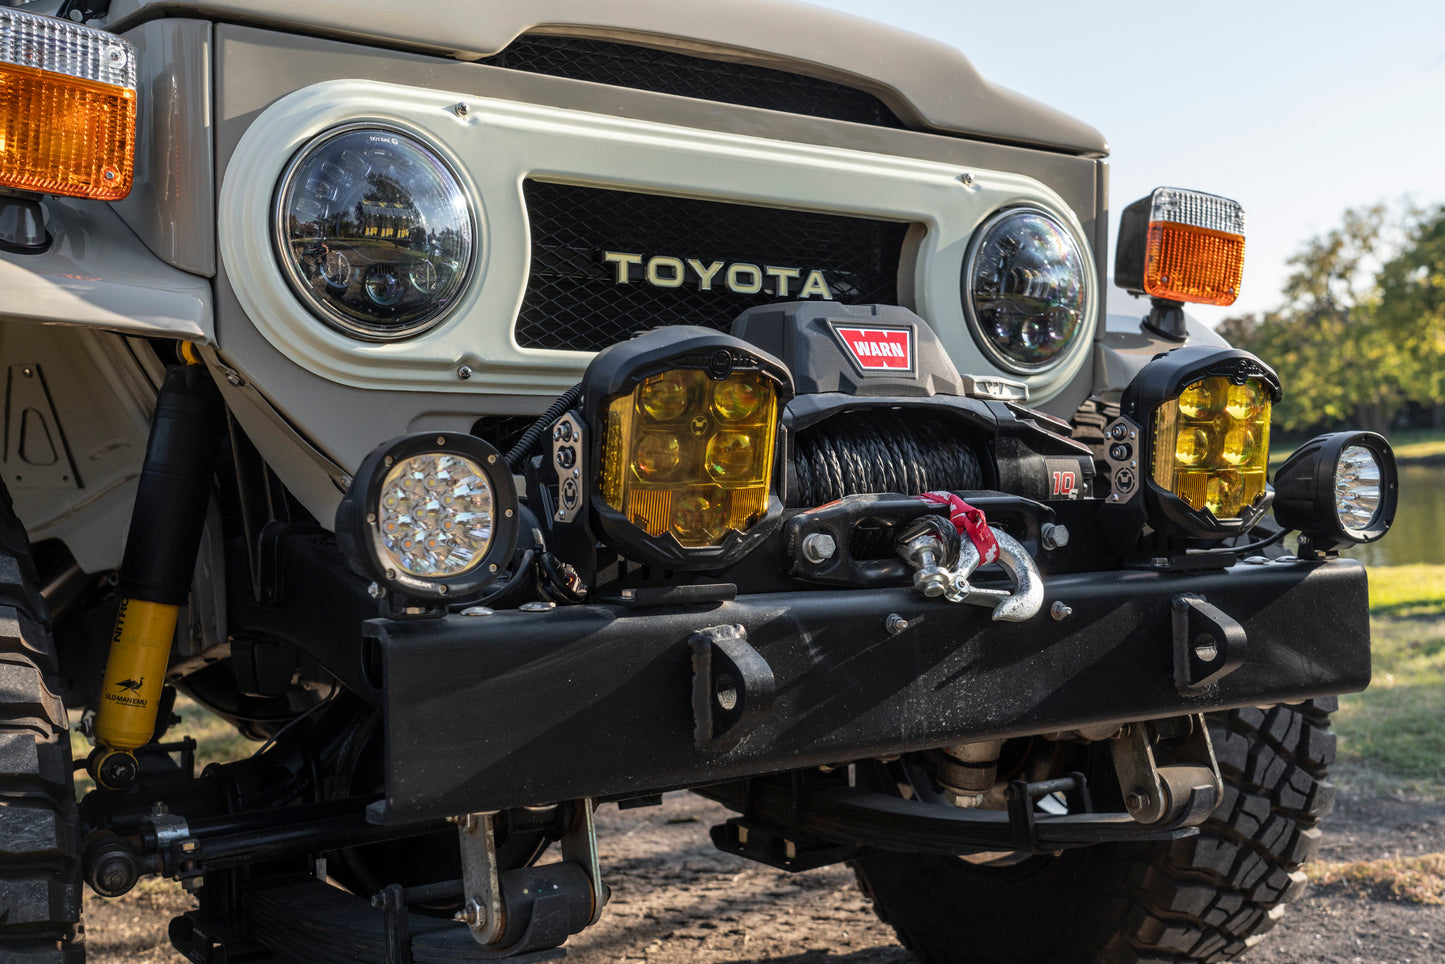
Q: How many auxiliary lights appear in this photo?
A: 4